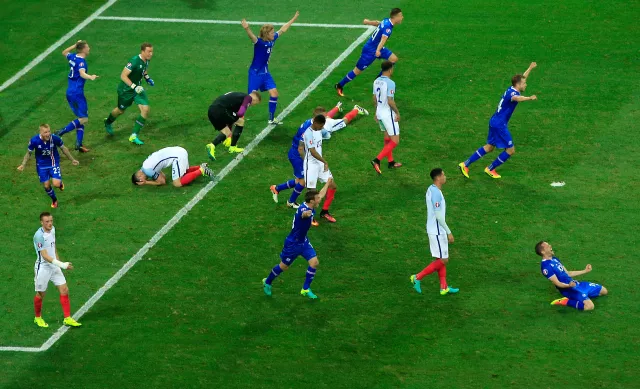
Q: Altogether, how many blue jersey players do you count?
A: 8